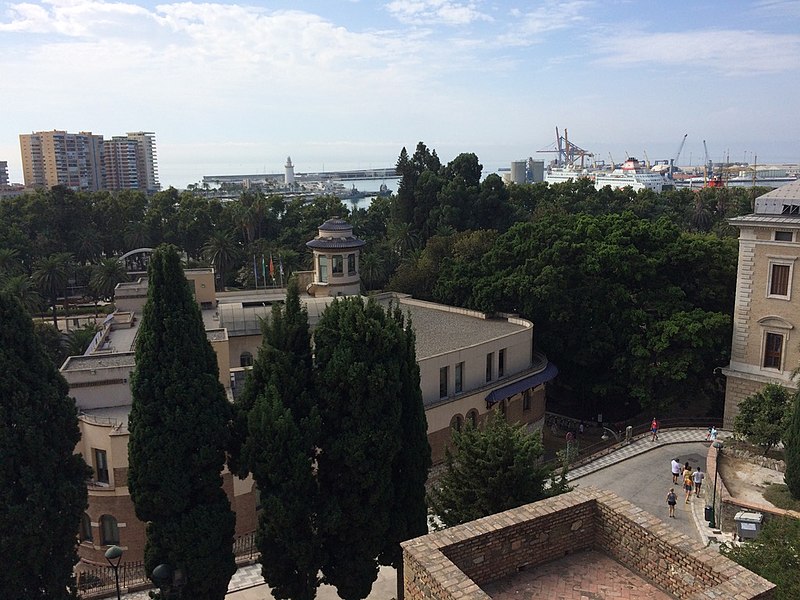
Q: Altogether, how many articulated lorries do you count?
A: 0